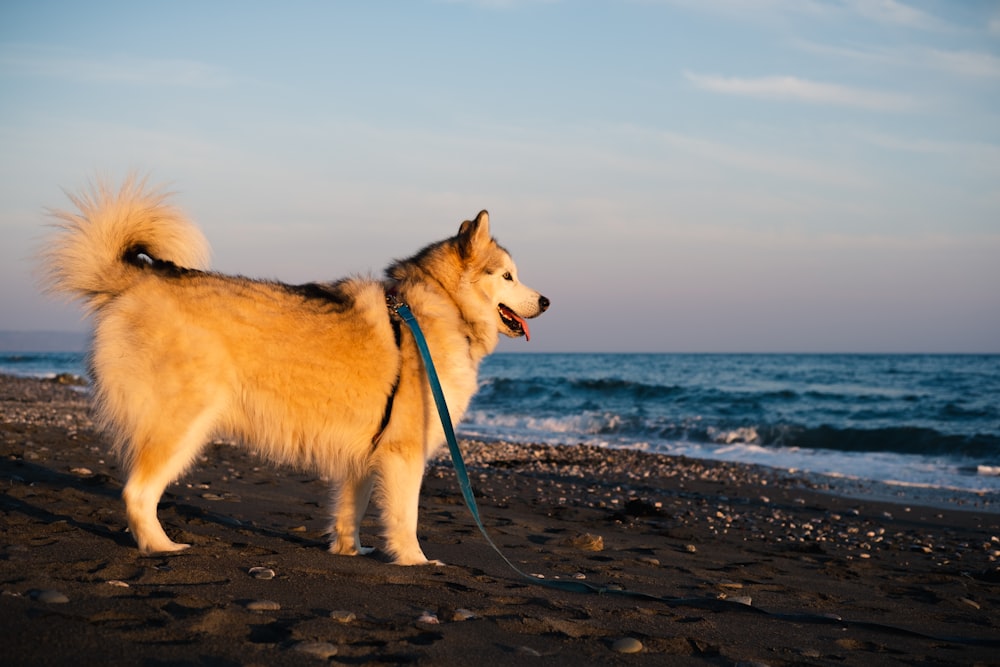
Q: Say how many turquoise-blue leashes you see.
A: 1